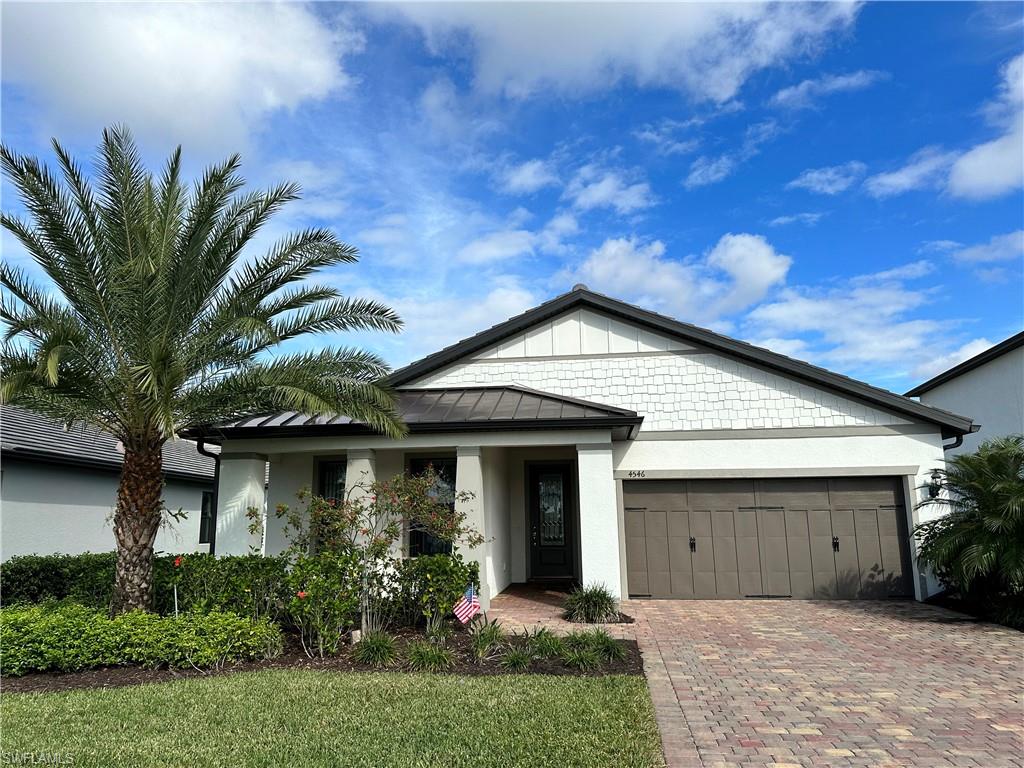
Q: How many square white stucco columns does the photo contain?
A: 4